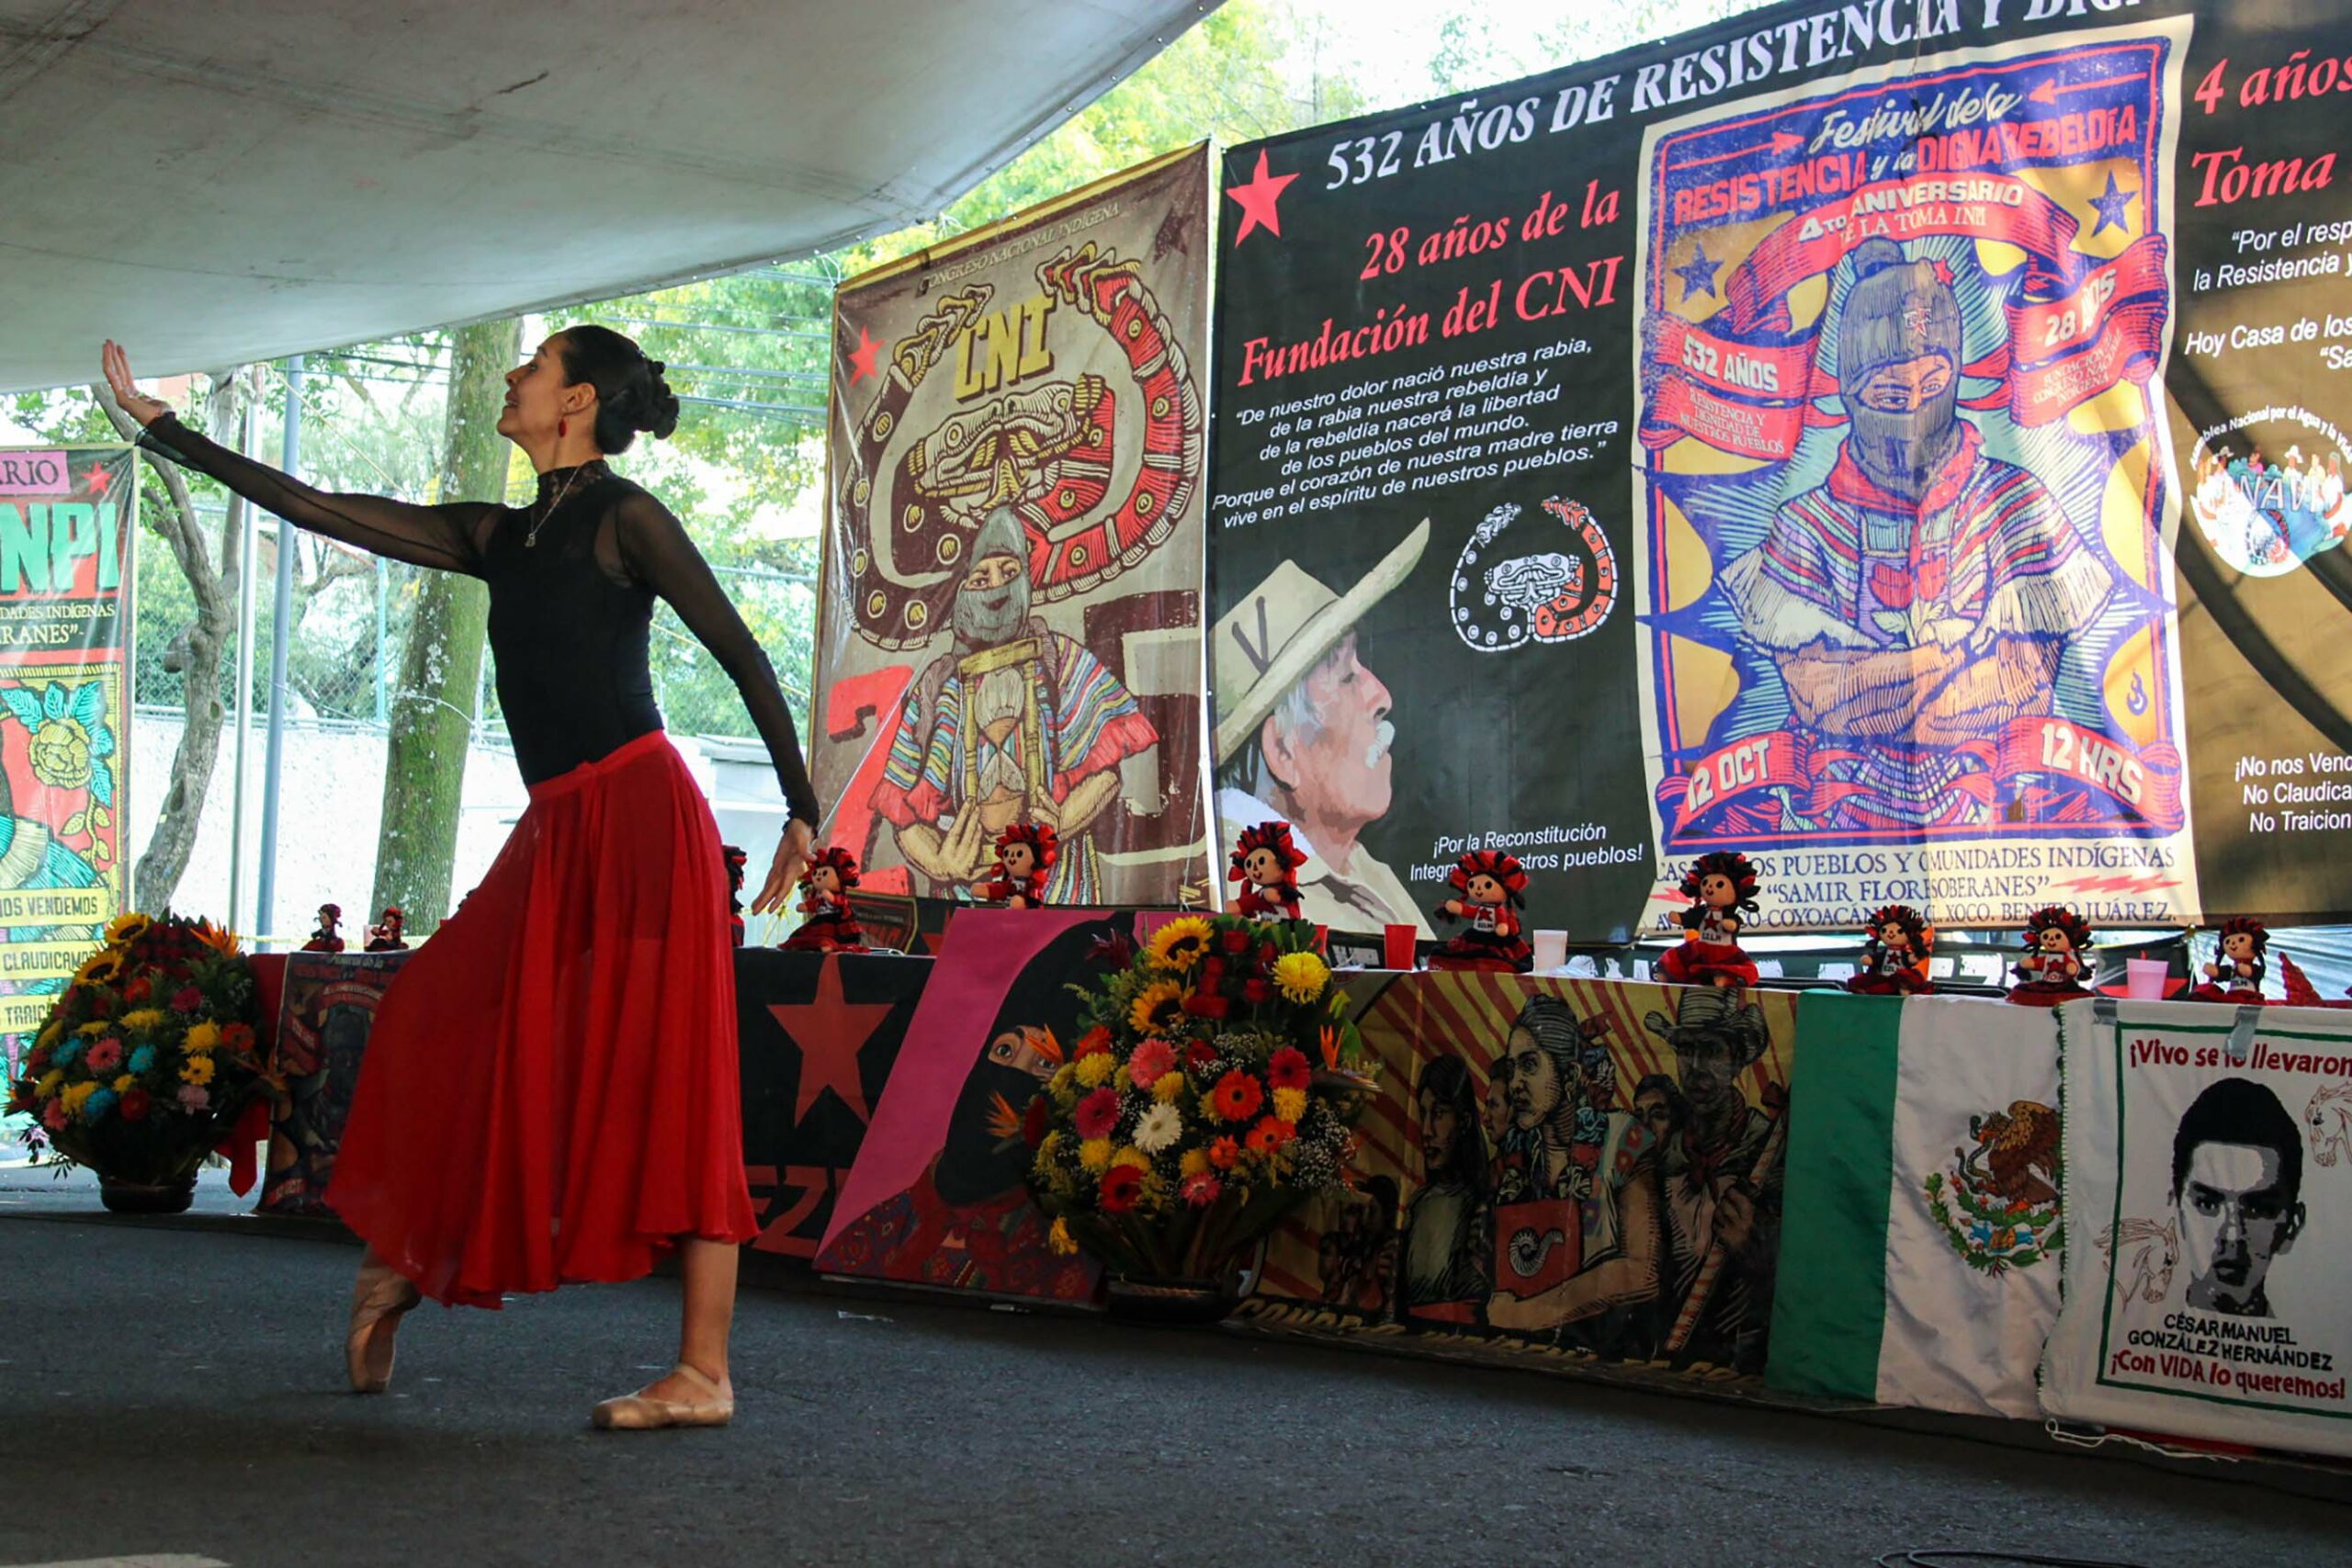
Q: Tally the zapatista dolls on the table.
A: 11